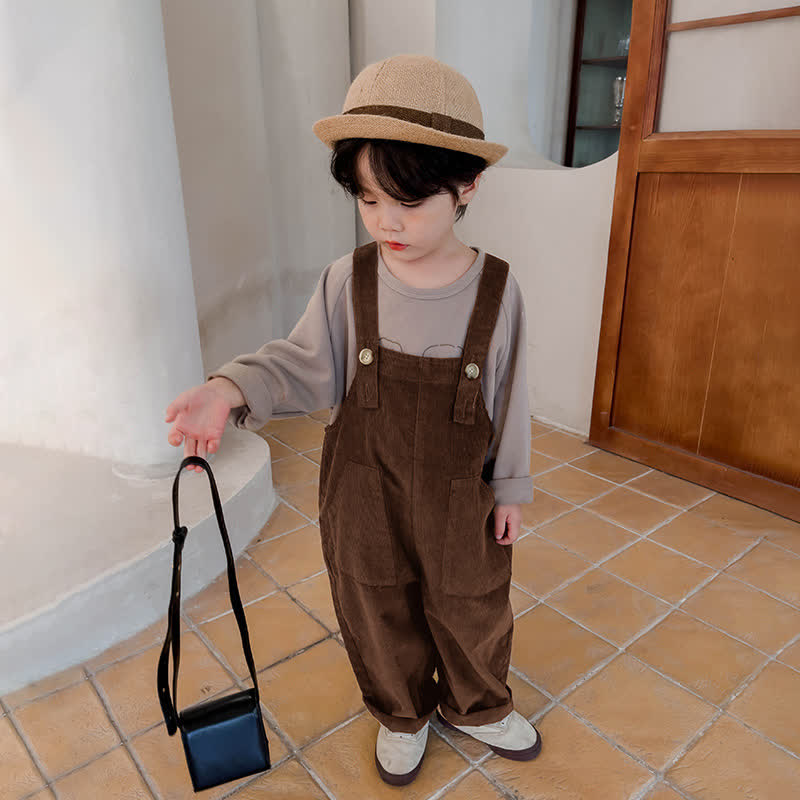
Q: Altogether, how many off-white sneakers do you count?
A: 2